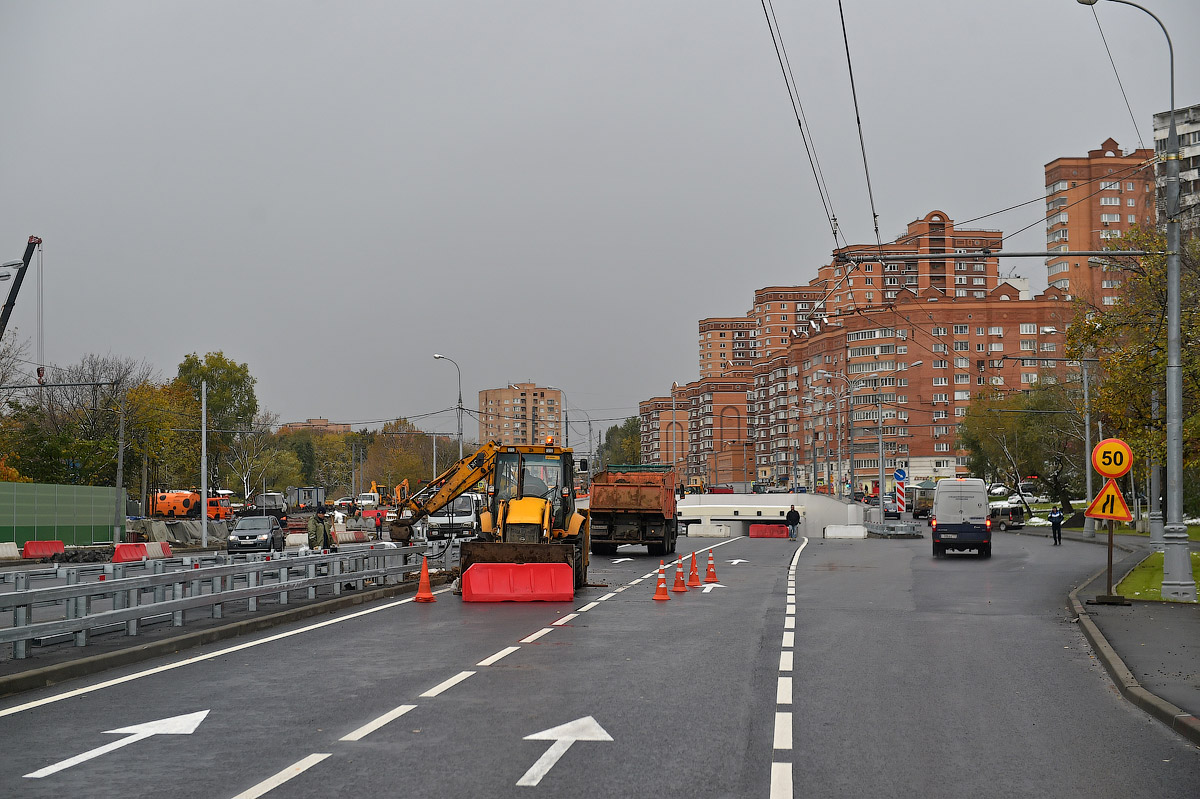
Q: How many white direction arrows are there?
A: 5